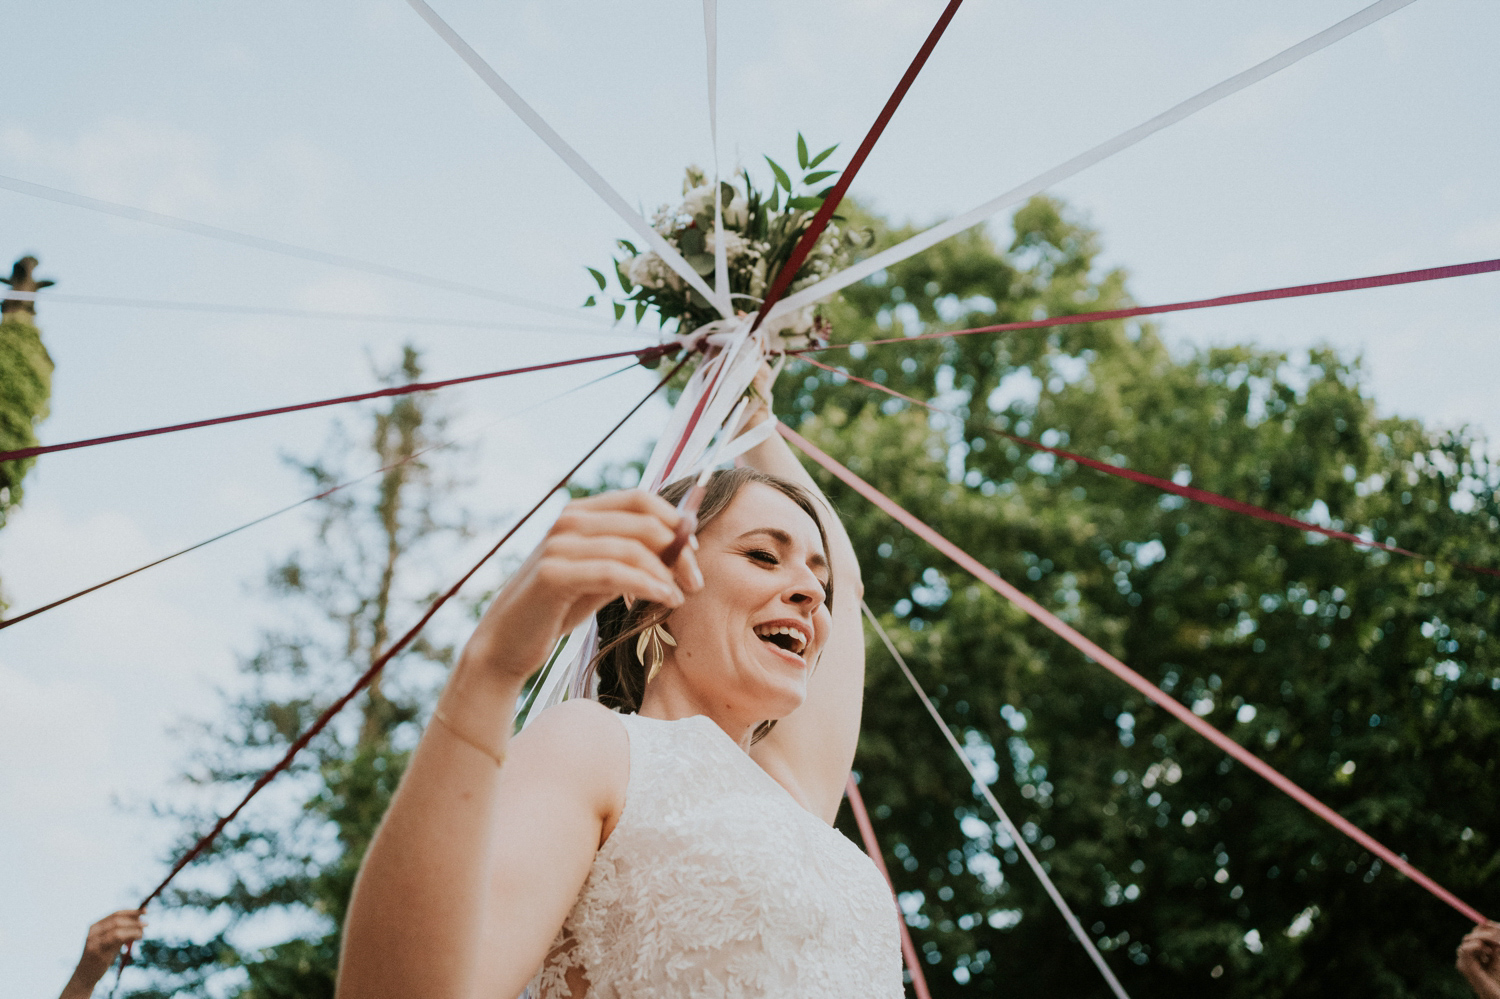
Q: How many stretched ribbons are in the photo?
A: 14